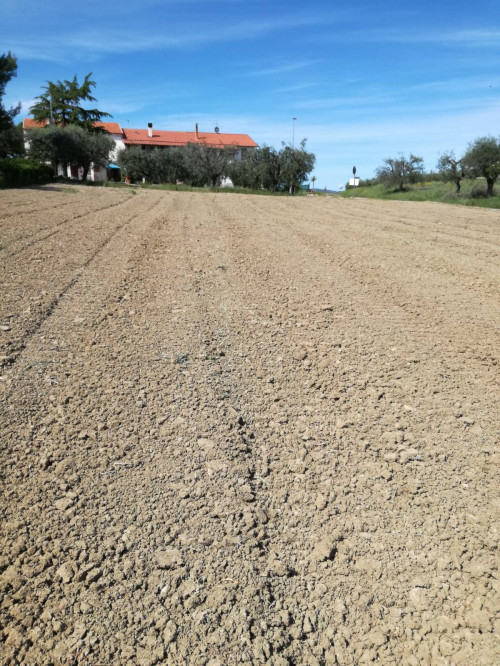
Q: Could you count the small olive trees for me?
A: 3